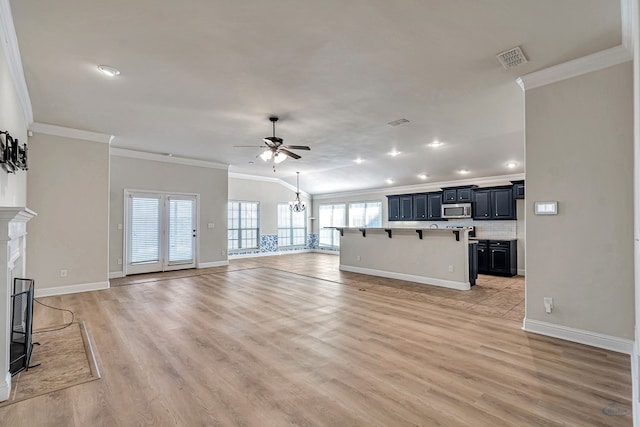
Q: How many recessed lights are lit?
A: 8